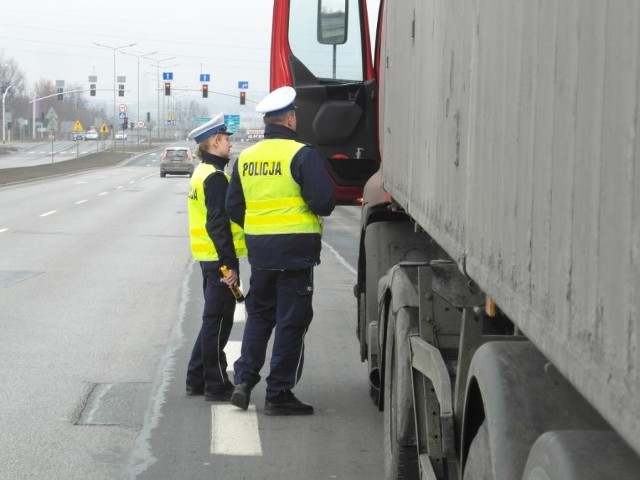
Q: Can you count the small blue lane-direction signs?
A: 3